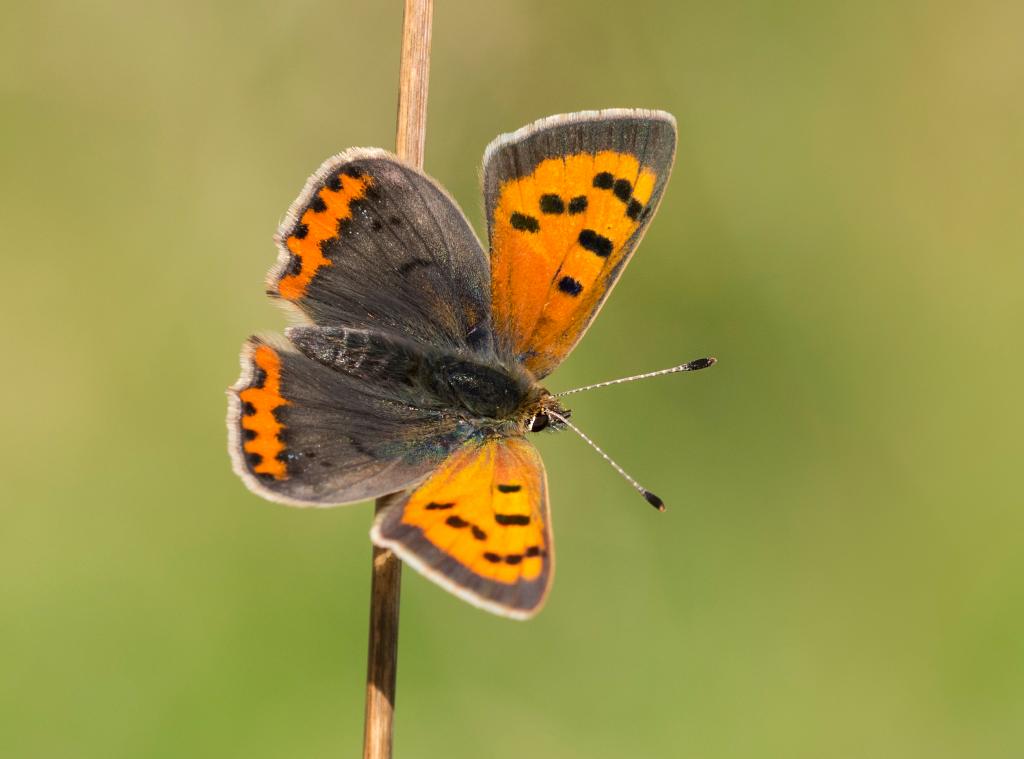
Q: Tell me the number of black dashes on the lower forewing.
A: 8